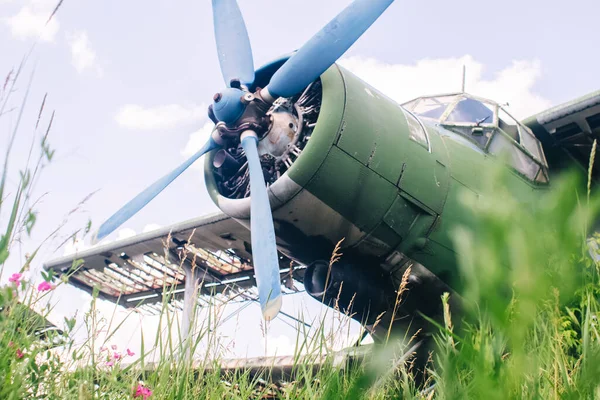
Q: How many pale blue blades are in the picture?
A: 4